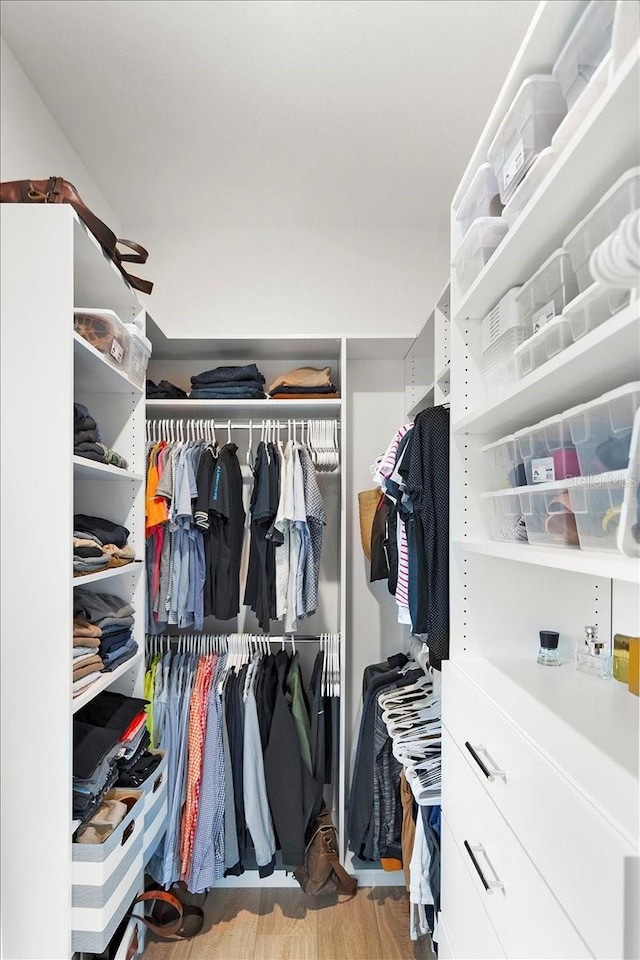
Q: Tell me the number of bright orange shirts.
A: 1